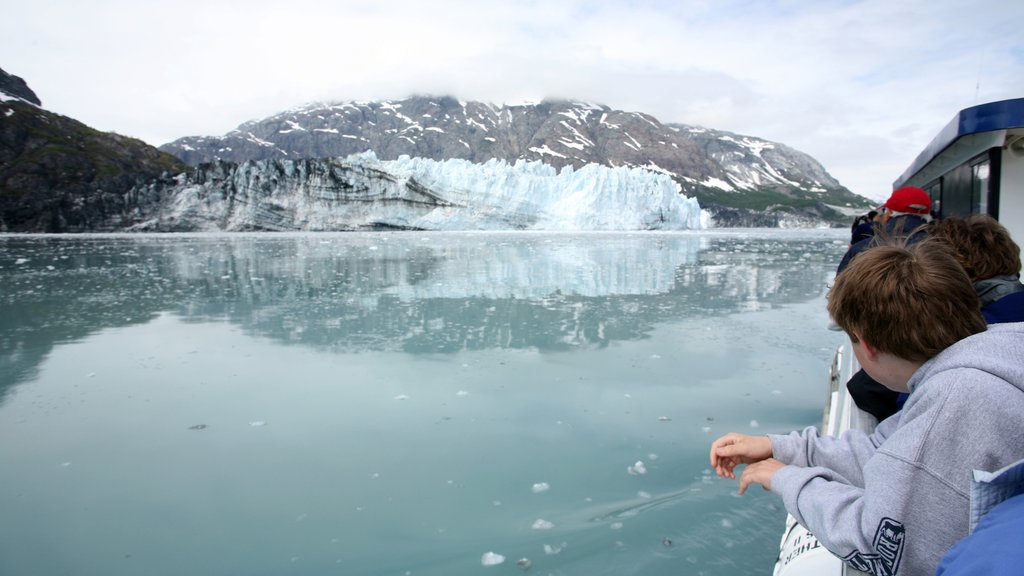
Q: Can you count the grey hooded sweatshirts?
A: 1